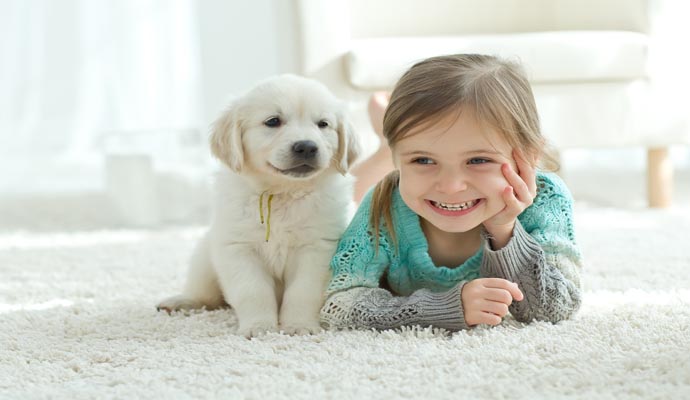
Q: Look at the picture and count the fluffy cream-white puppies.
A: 1